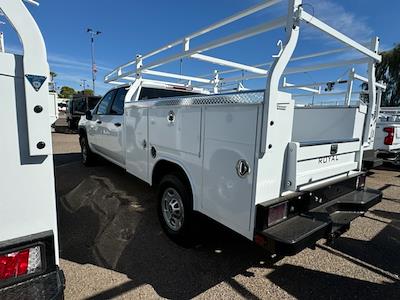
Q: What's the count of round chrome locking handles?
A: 3